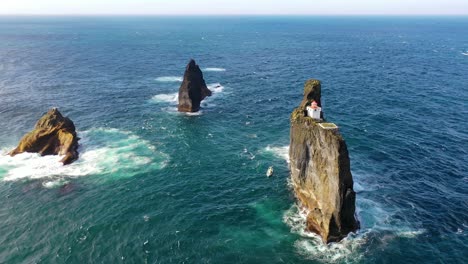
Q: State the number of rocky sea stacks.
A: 3